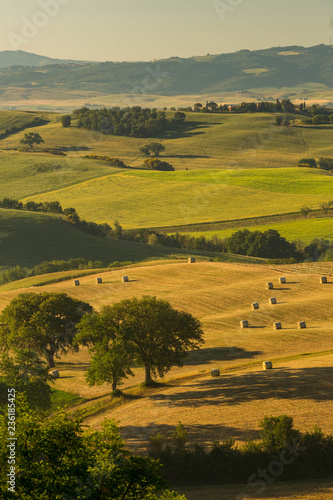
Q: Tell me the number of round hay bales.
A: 15